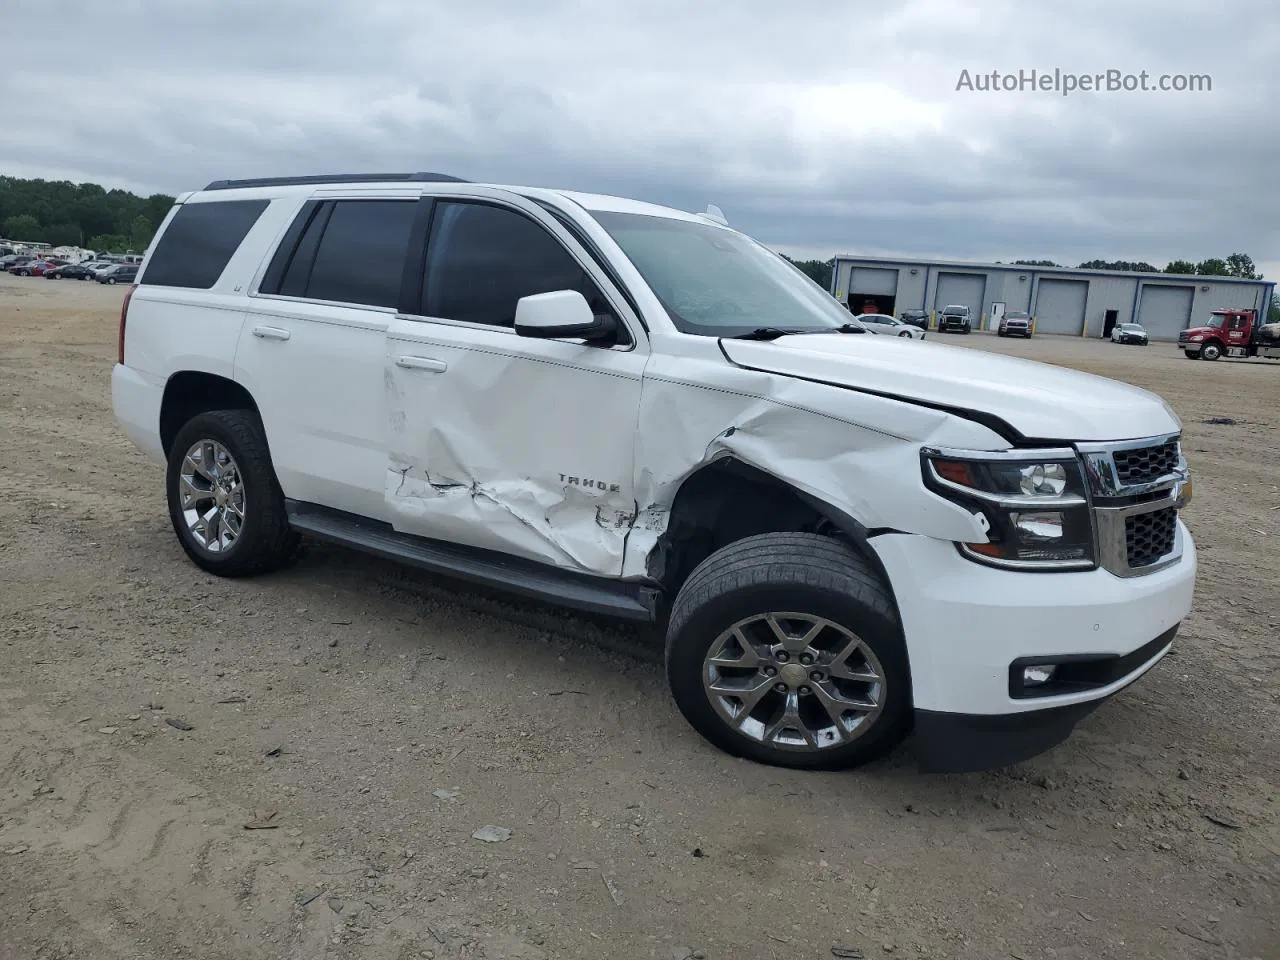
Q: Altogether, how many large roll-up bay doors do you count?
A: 4